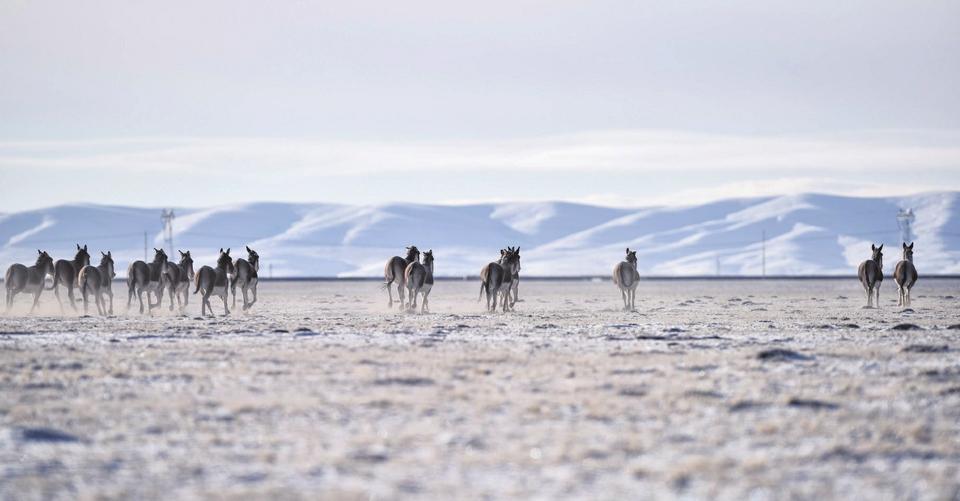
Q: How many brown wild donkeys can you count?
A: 15